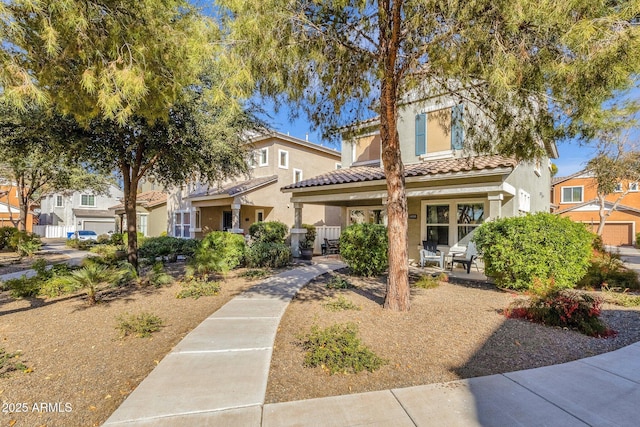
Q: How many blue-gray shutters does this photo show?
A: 2